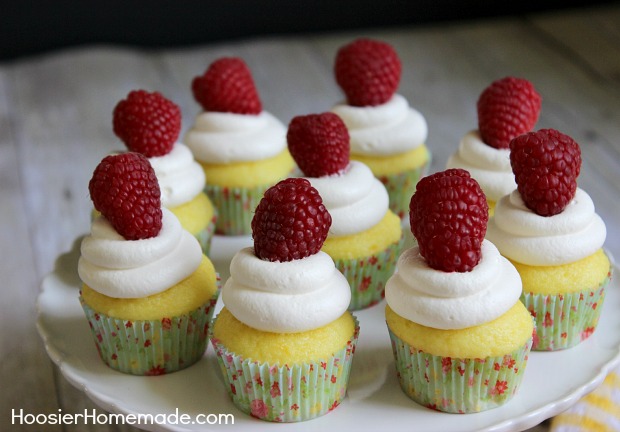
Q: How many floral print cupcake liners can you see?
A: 8